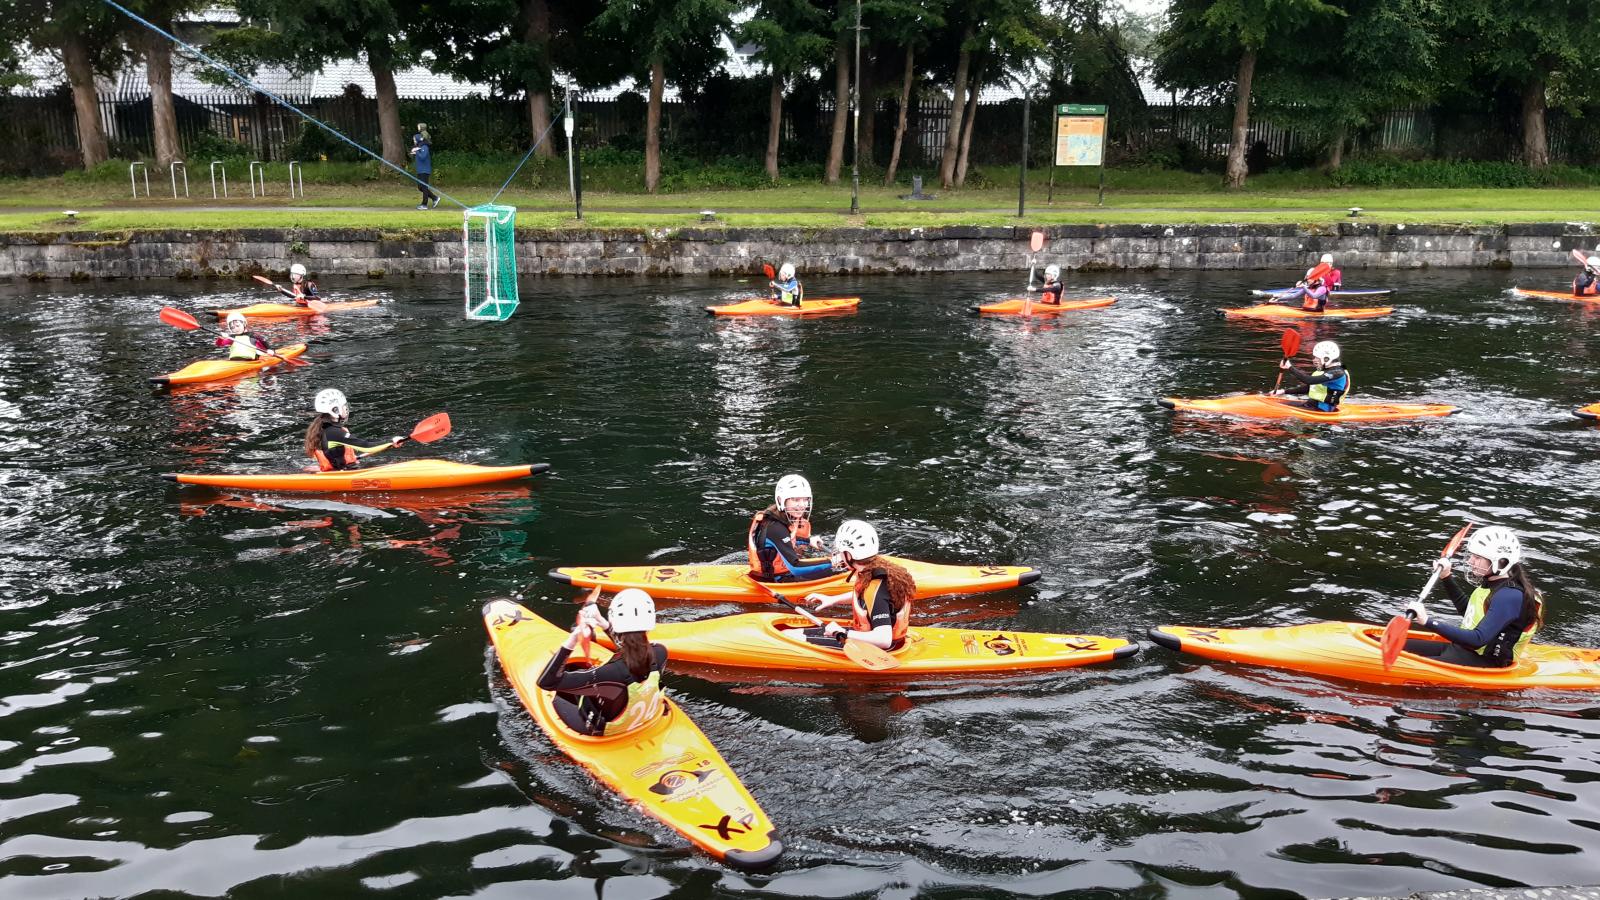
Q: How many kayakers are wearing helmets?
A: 13